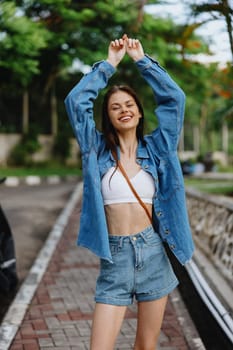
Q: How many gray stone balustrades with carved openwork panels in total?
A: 1